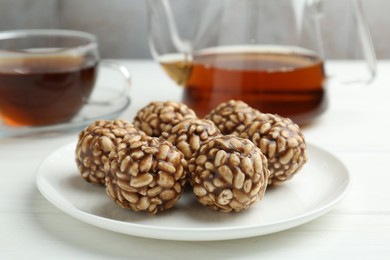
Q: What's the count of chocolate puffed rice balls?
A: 7